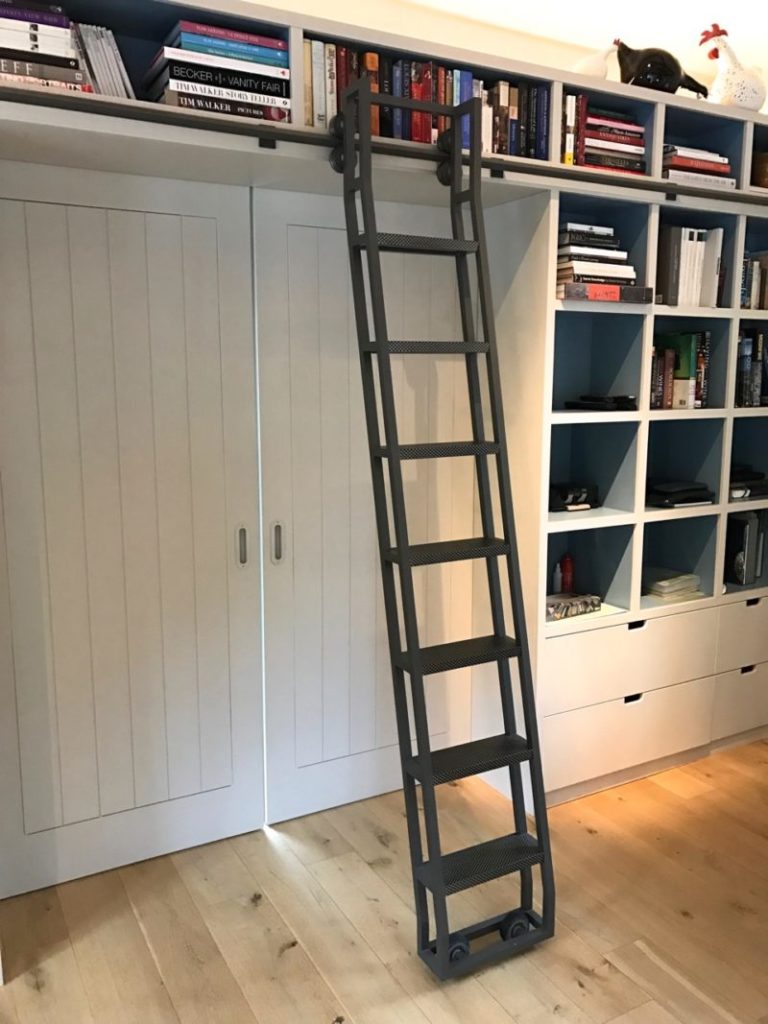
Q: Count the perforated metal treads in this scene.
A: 7